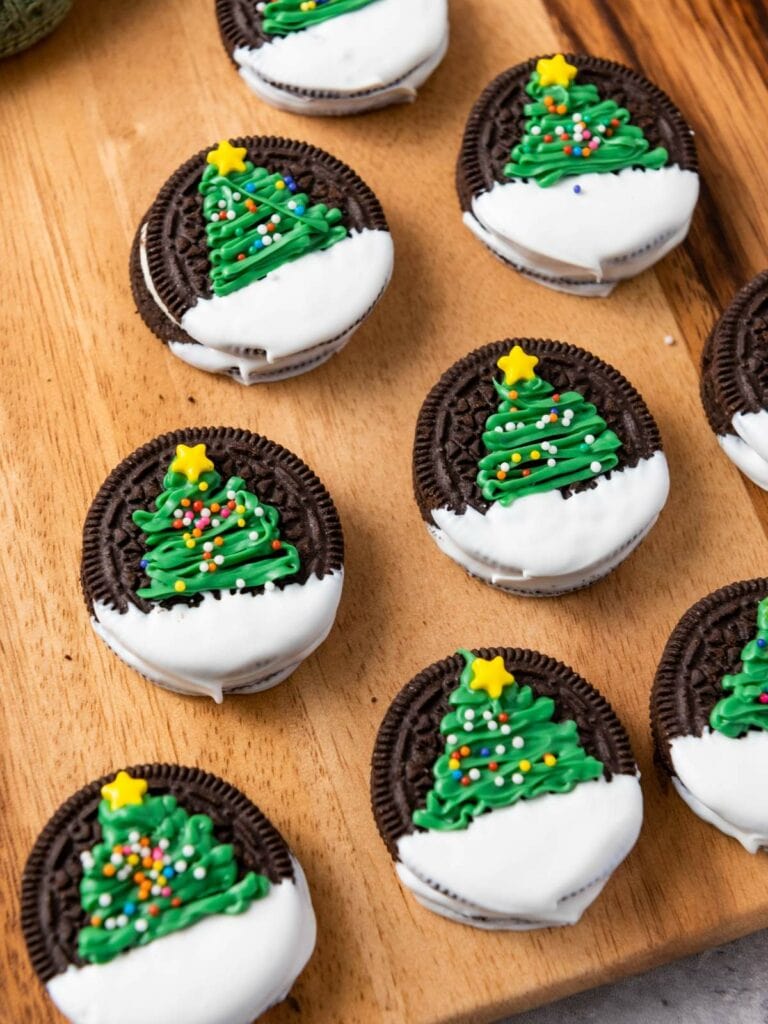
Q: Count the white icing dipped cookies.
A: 9